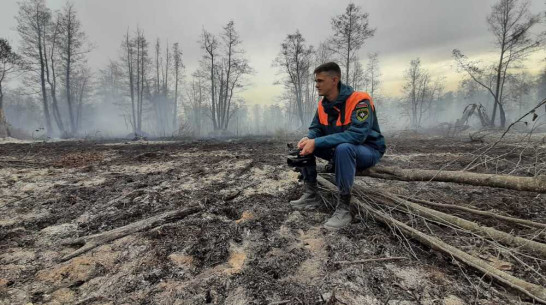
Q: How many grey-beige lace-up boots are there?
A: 2